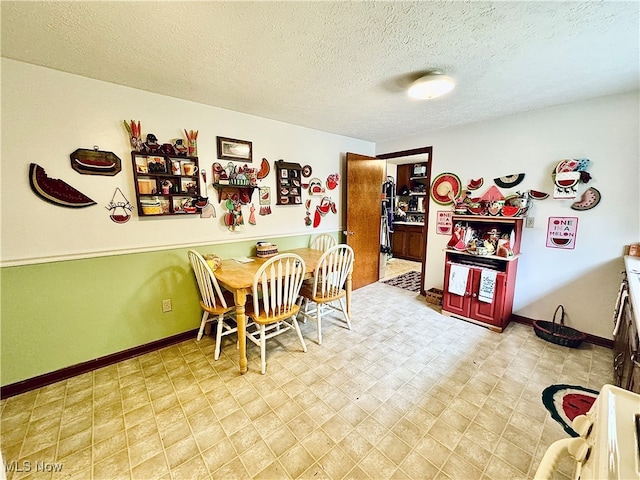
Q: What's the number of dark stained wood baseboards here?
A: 2